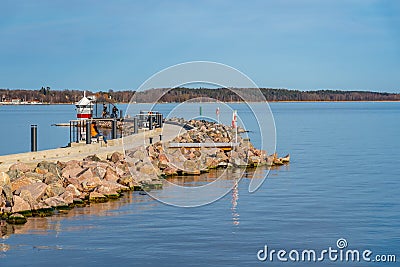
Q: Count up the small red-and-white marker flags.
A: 2